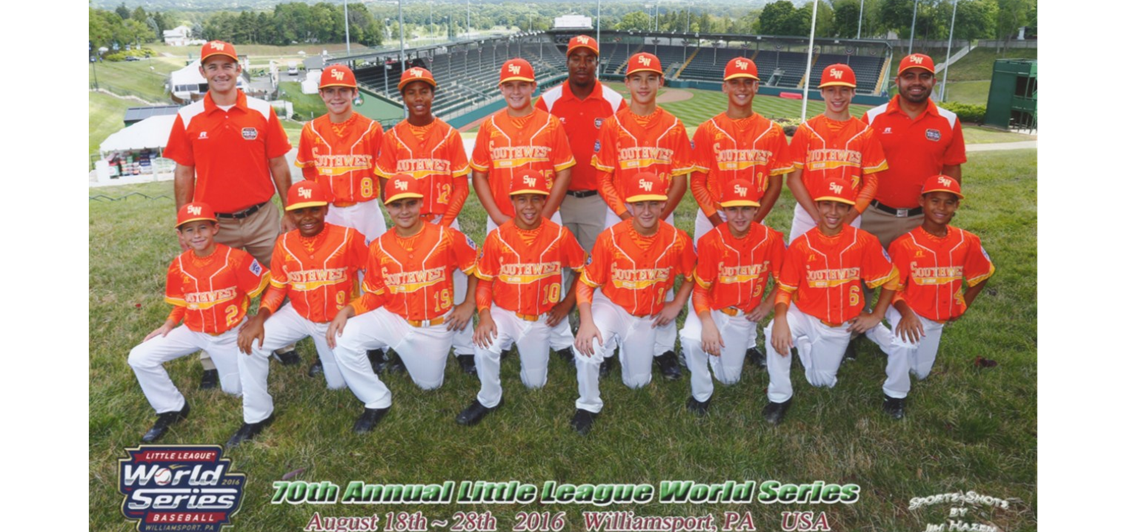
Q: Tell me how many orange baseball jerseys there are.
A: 14